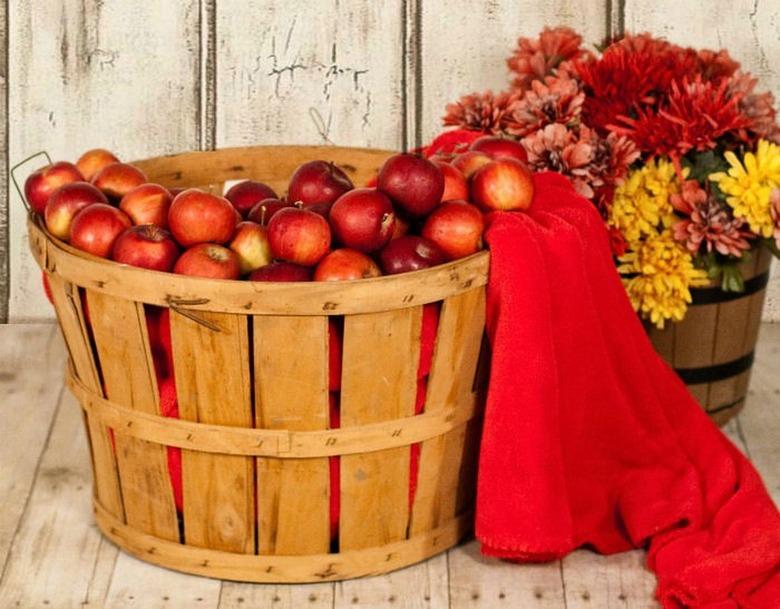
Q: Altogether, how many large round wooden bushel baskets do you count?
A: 1